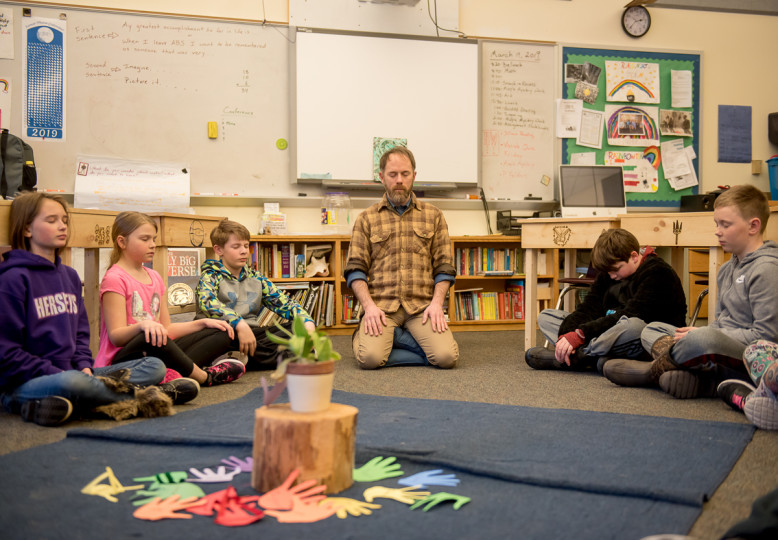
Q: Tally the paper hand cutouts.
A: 15